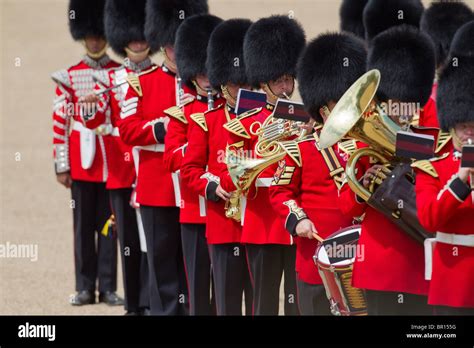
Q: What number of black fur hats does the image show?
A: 13